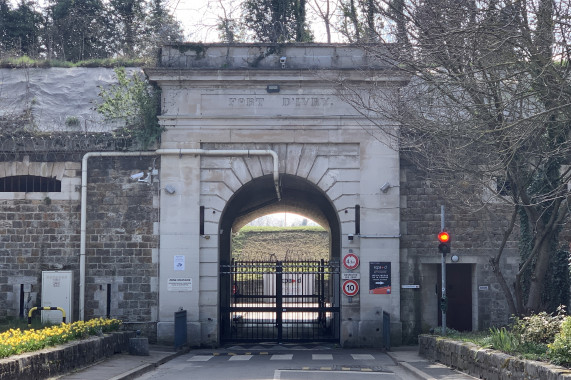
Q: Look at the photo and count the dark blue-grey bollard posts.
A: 2